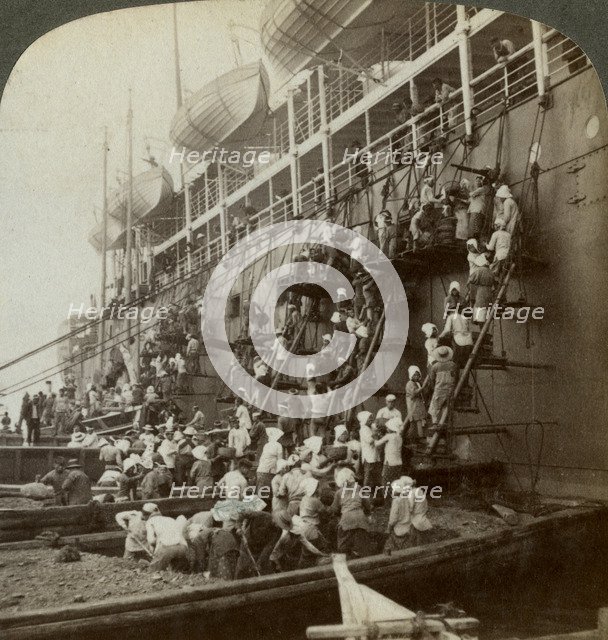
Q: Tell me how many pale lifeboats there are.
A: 4